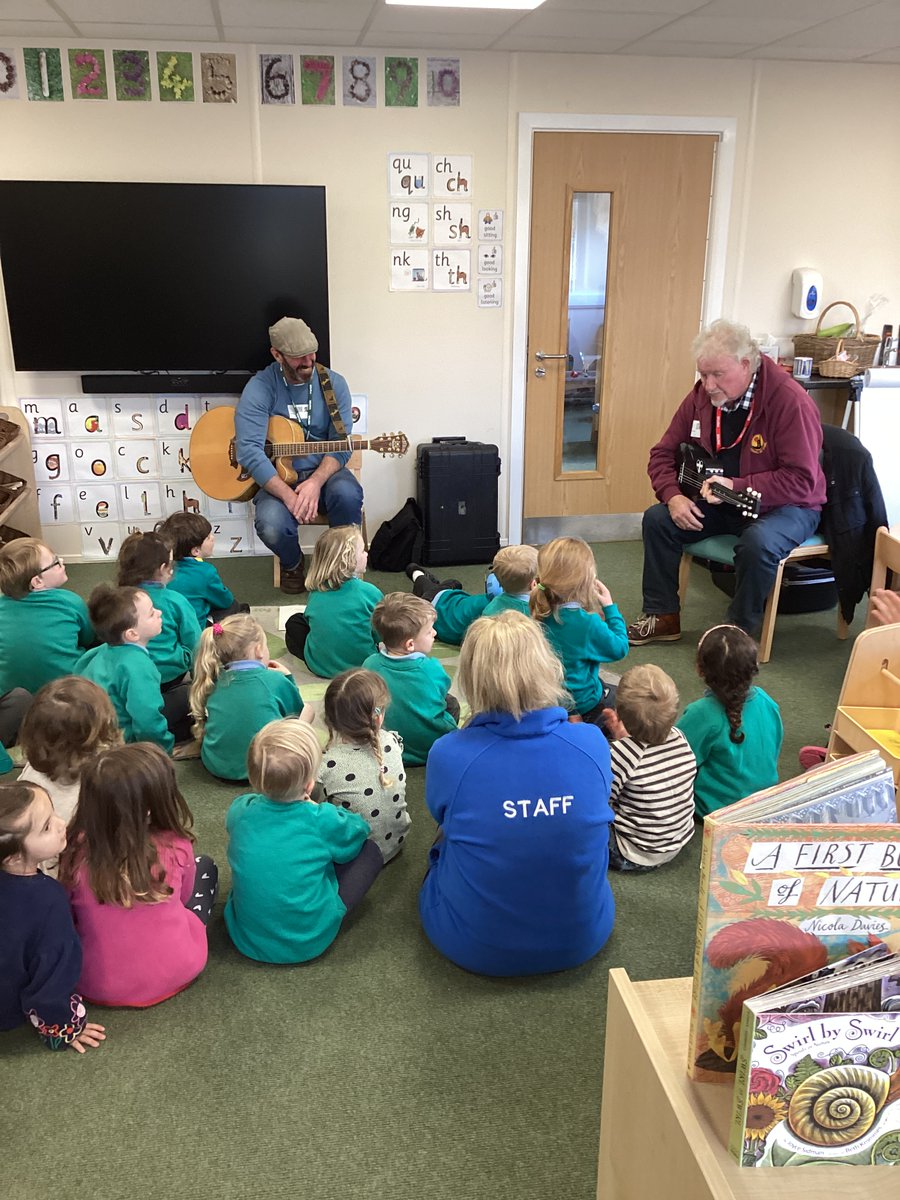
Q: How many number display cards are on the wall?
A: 11